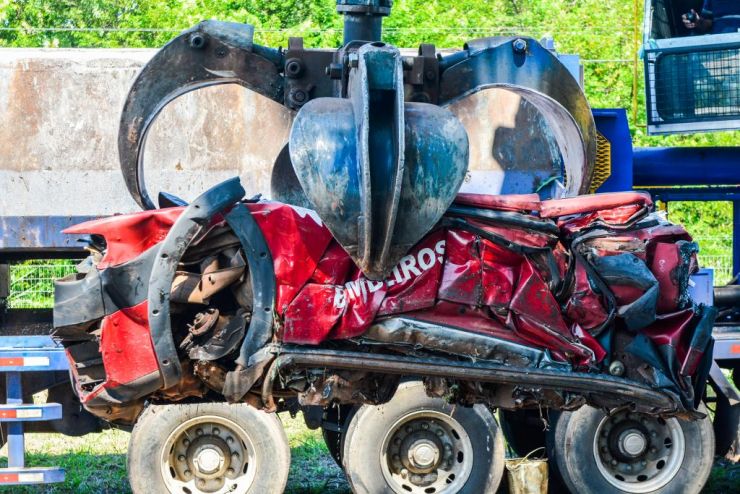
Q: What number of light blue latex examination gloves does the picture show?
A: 0